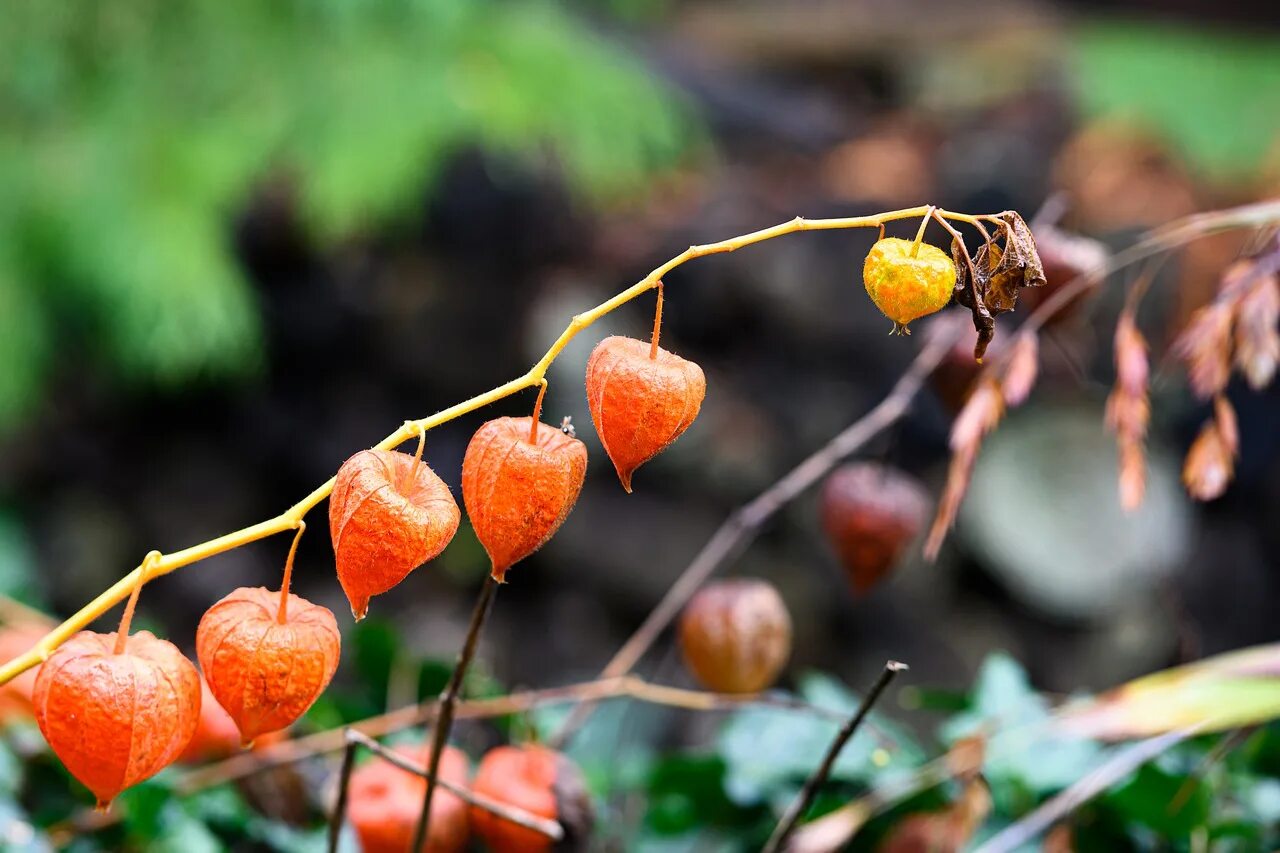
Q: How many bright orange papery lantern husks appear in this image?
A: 5